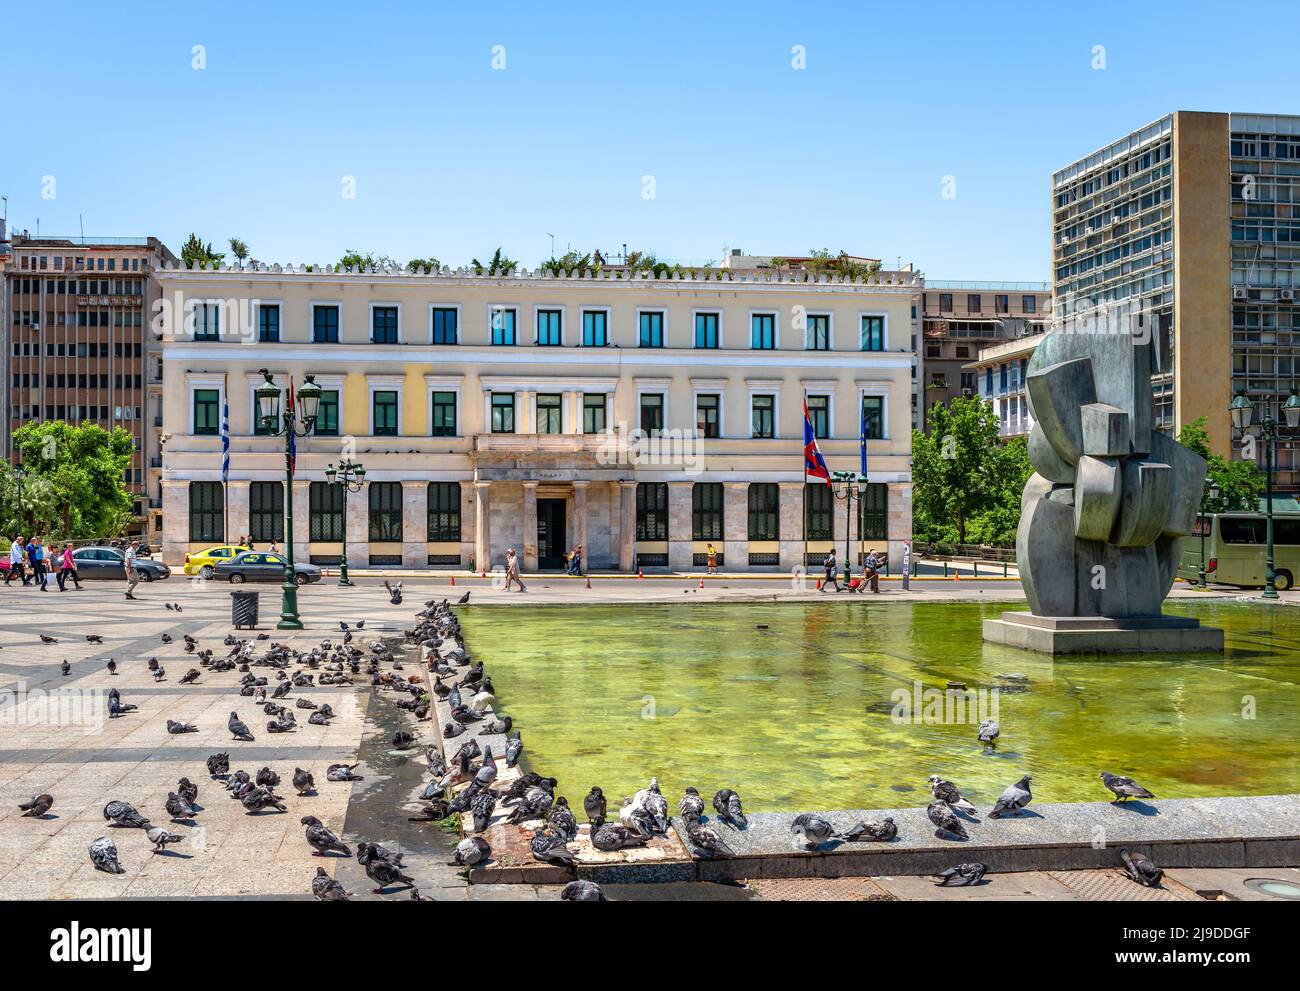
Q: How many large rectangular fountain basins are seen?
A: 1